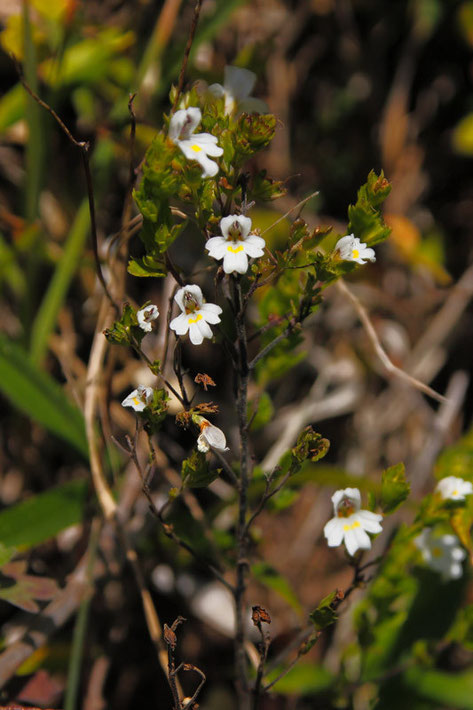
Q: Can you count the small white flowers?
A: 11